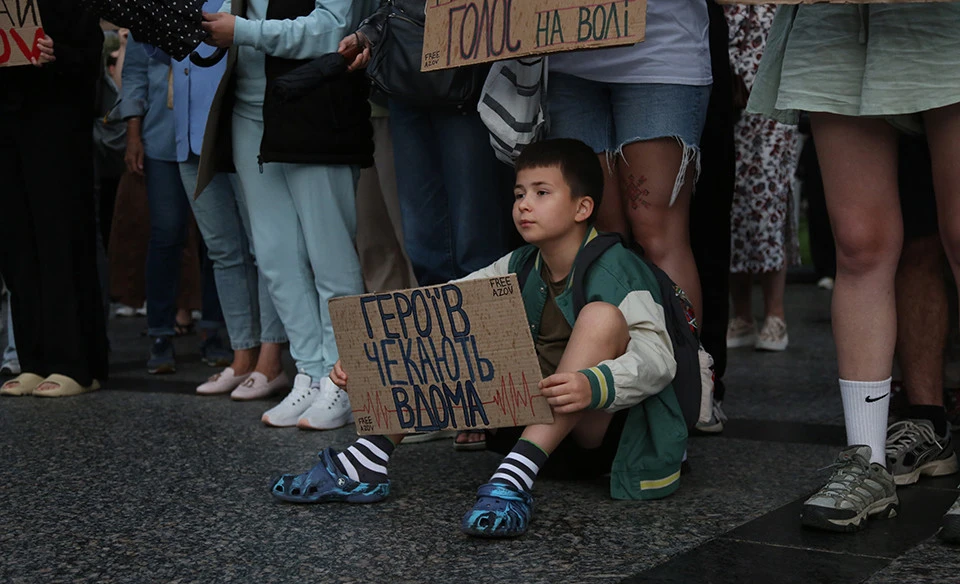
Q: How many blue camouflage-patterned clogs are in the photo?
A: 2